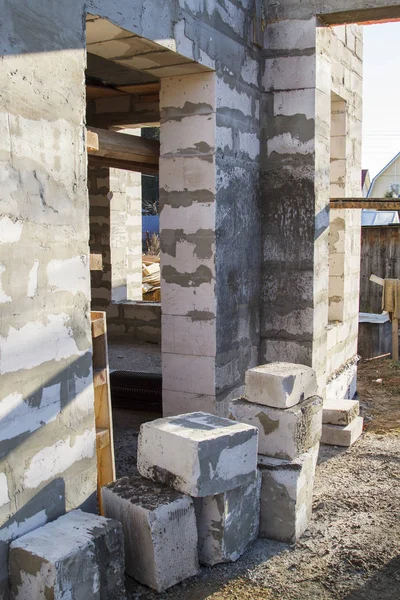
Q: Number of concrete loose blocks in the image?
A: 9